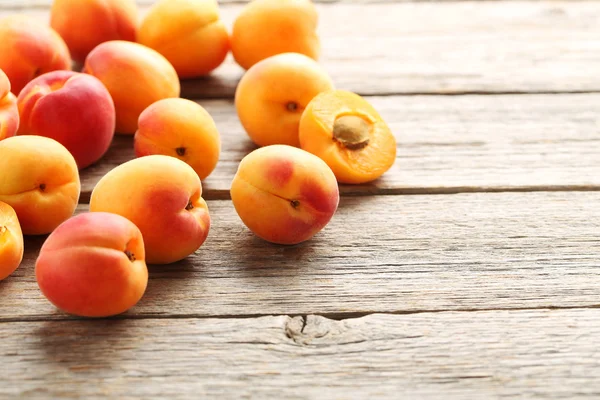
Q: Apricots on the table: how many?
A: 15